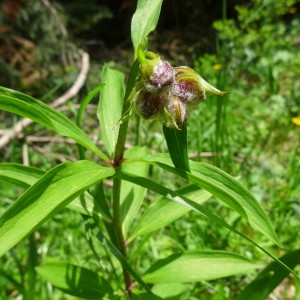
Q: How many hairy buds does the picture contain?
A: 4